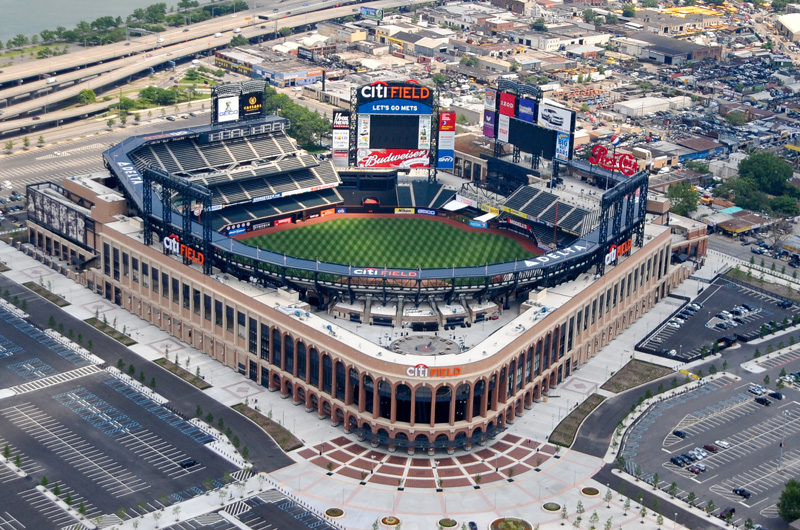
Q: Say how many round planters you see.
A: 6